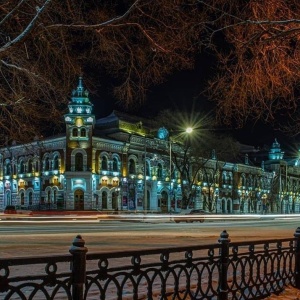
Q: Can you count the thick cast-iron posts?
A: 3